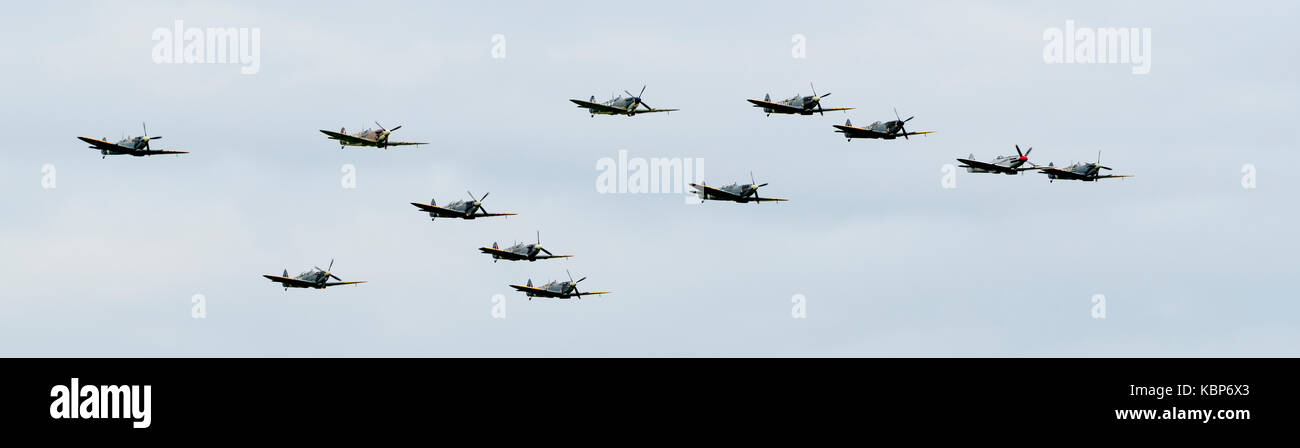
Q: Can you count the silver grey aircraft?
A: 1